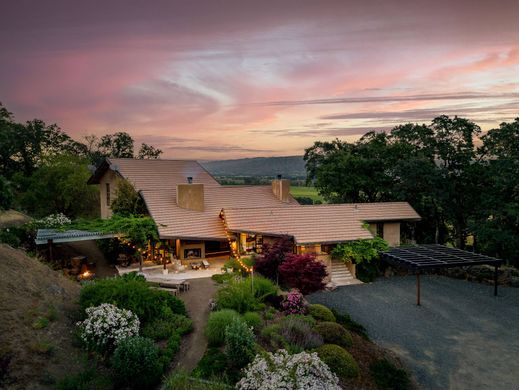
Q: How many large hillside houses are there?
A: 1